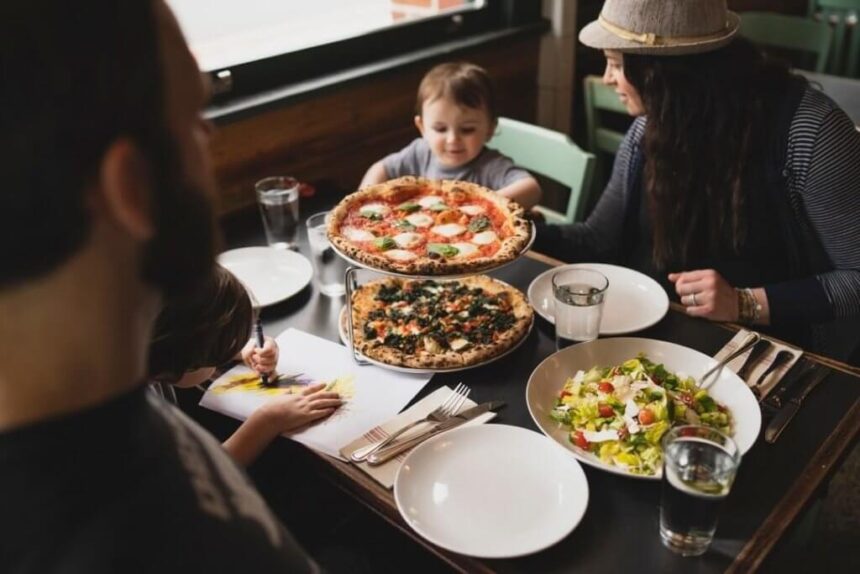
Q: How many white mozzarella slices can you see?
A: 10